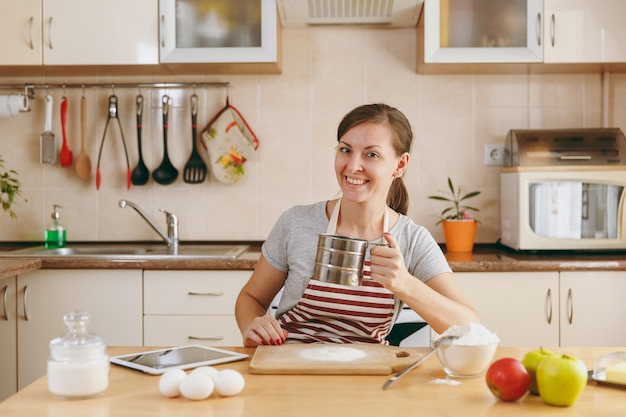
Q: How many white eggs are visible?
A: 4